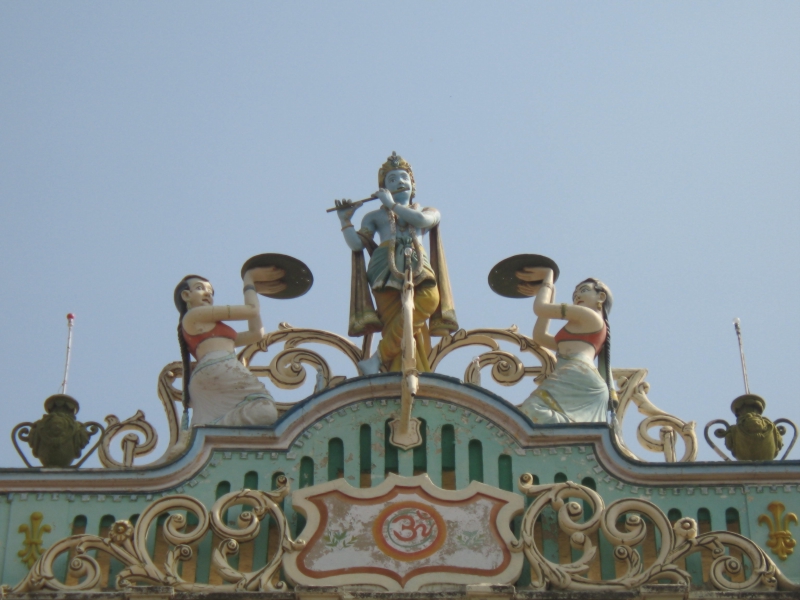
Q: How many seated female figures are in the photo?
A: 2